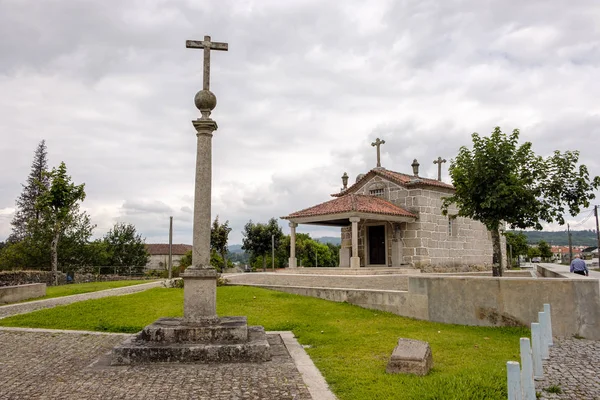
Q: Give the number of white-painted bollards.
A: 5